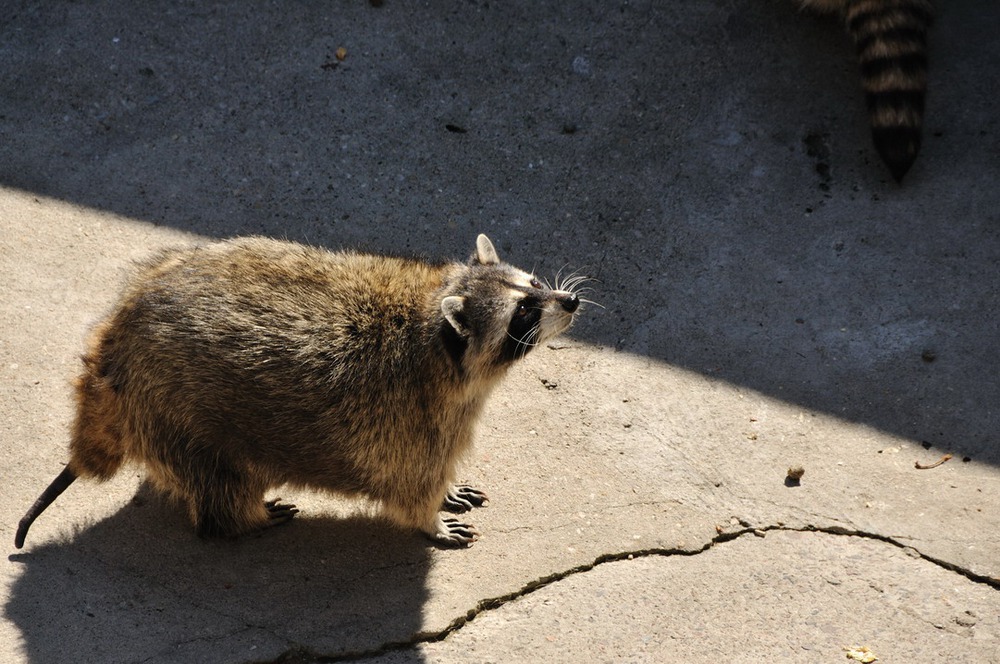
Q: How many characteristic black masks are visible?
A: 1